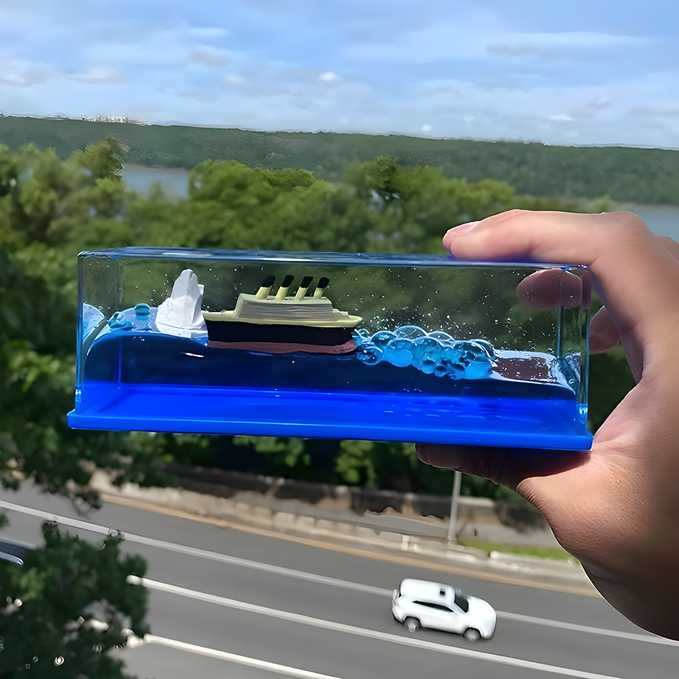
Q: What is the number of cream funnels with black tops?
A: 4